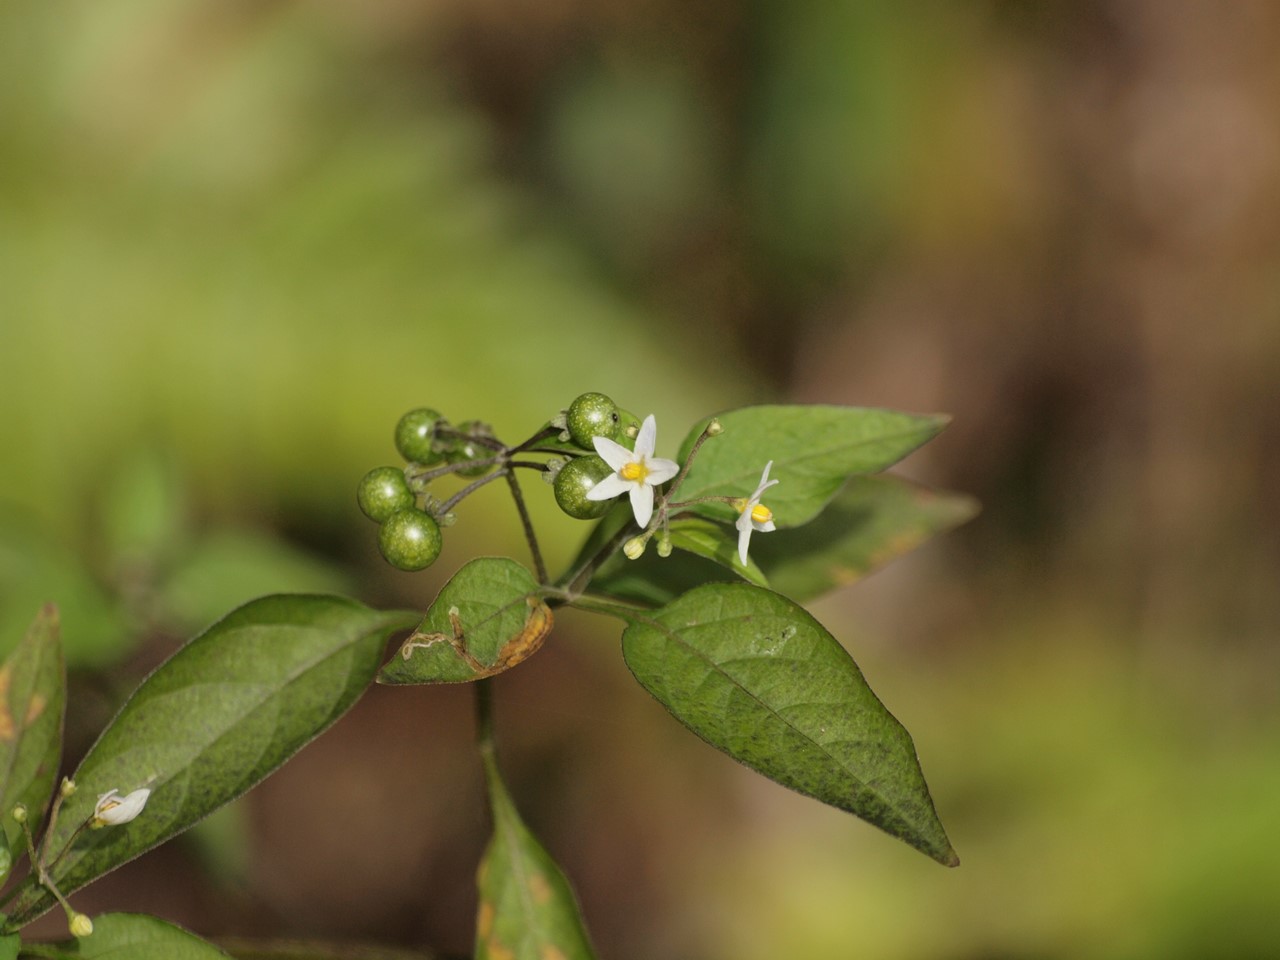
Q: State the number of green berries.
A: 6